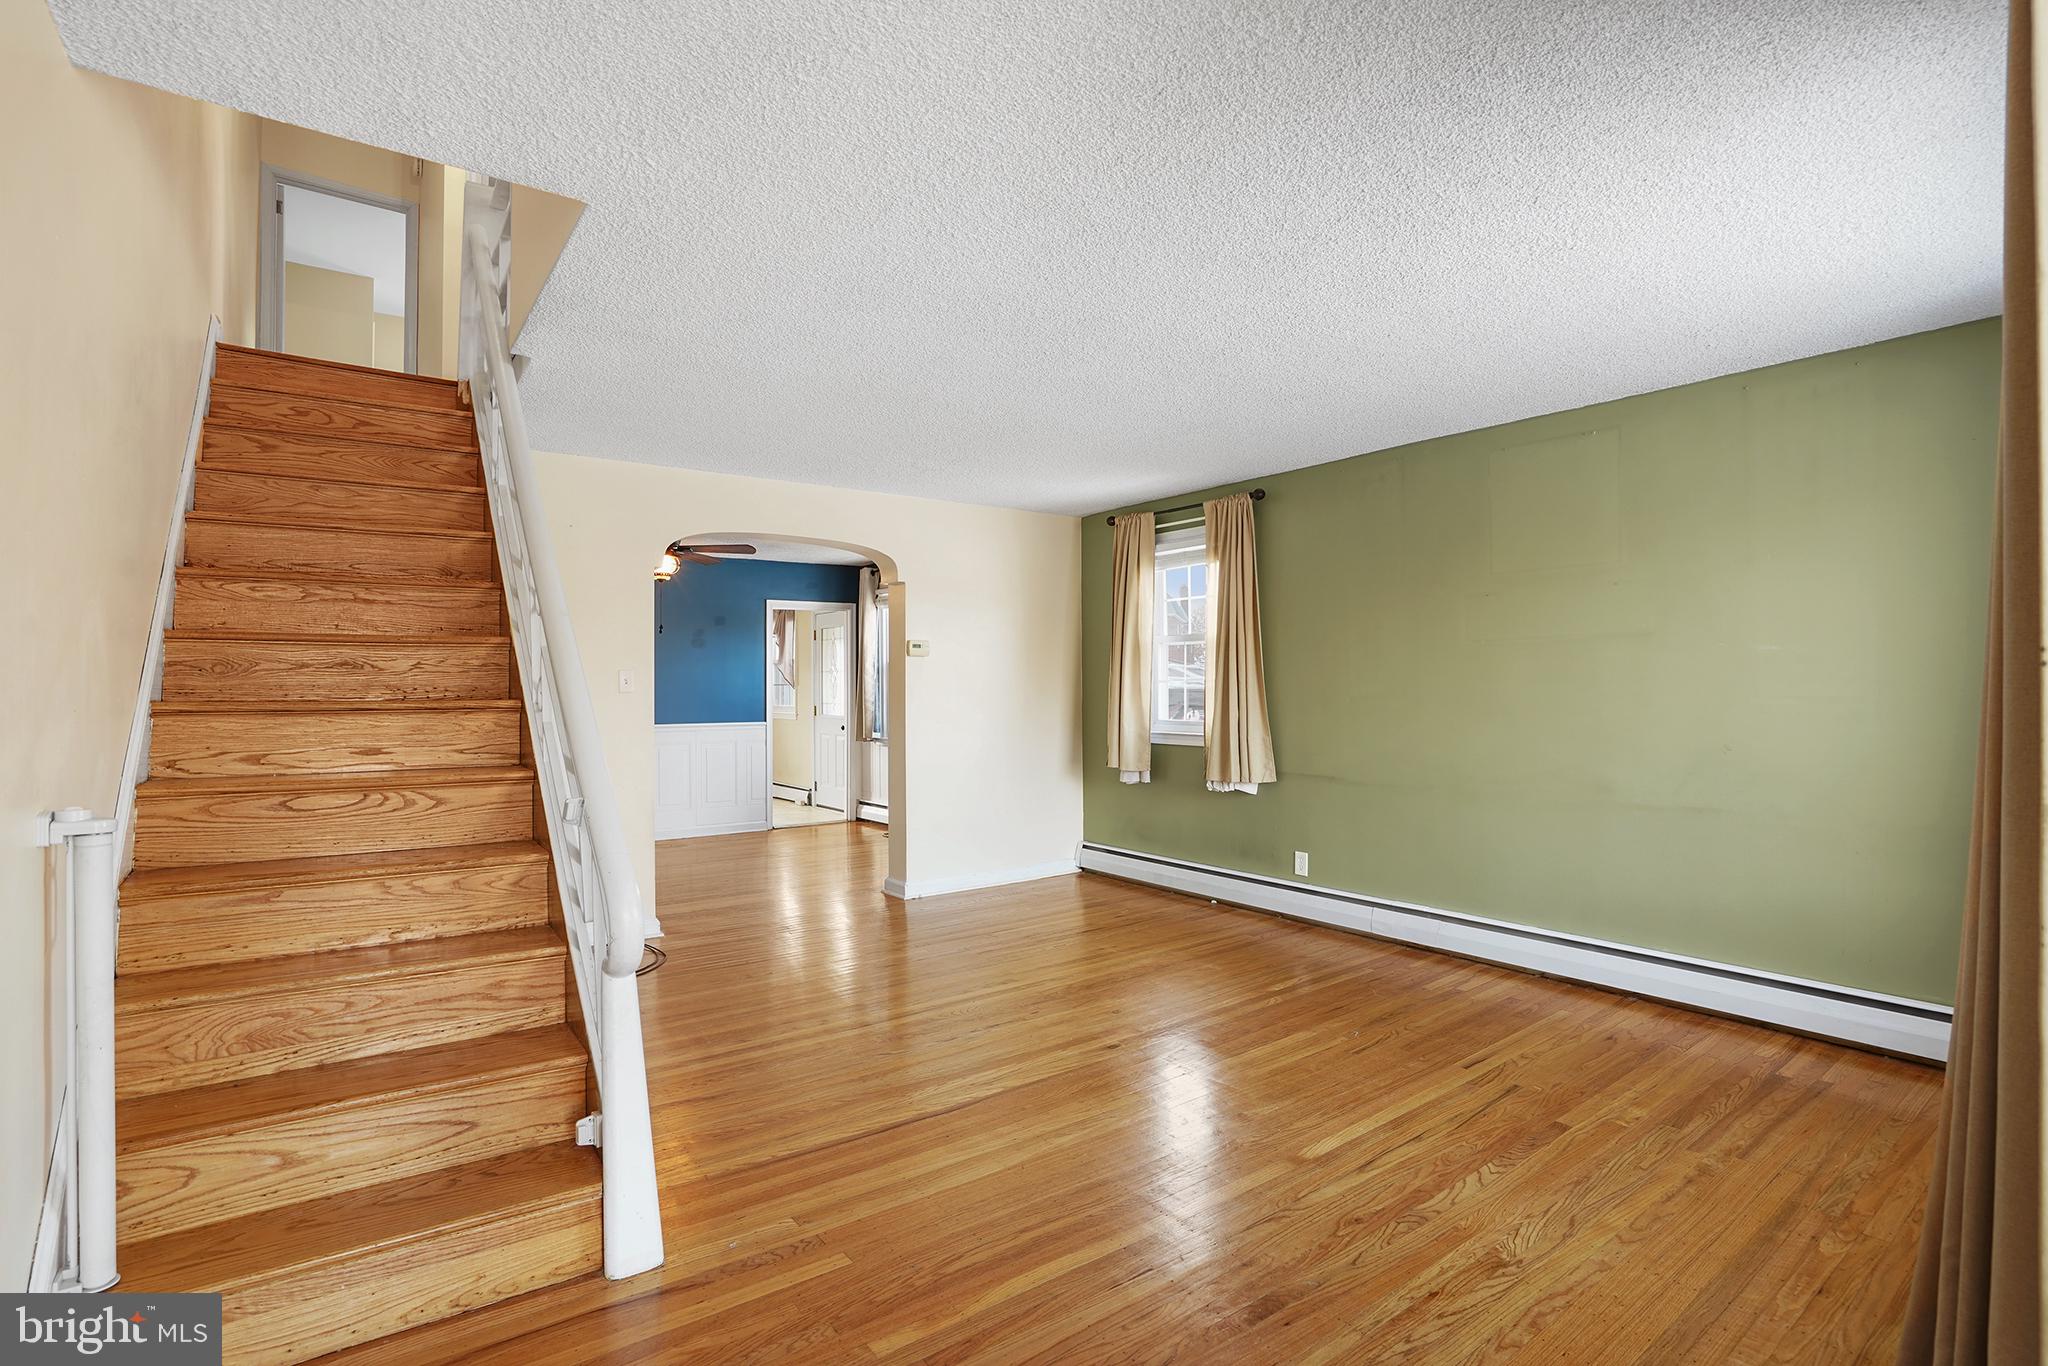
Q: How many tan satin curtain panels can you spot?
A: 2